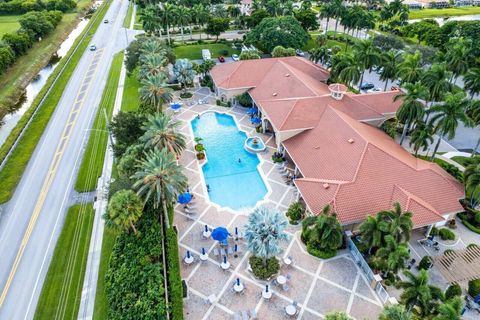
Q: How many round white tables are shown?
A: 9